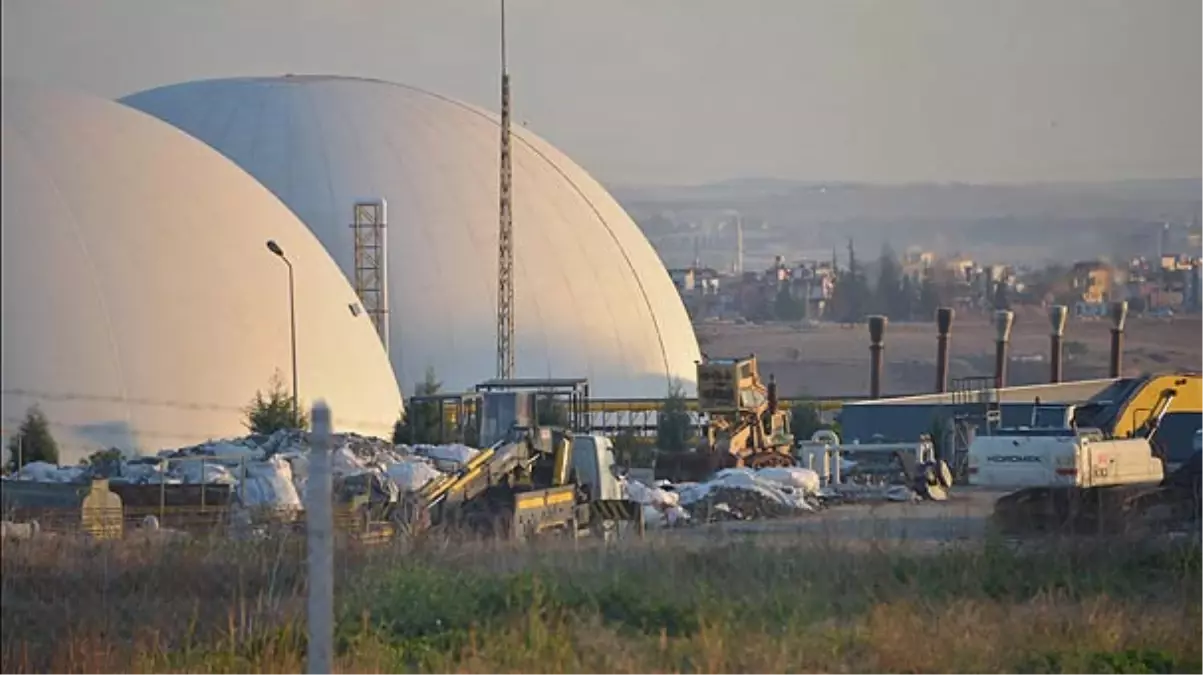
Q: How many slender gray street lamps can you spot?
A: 1